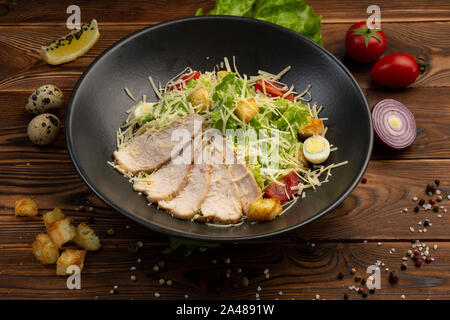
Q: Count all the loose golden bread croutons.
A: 6